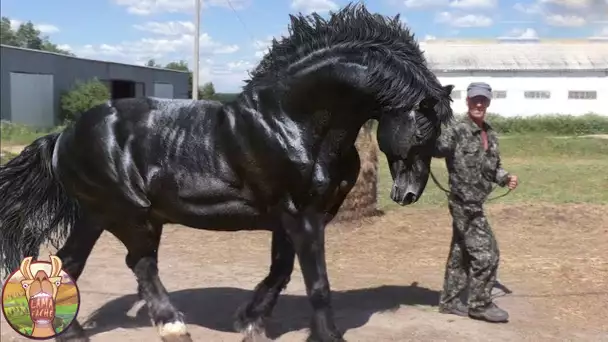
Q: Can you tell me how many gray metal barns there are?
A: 1